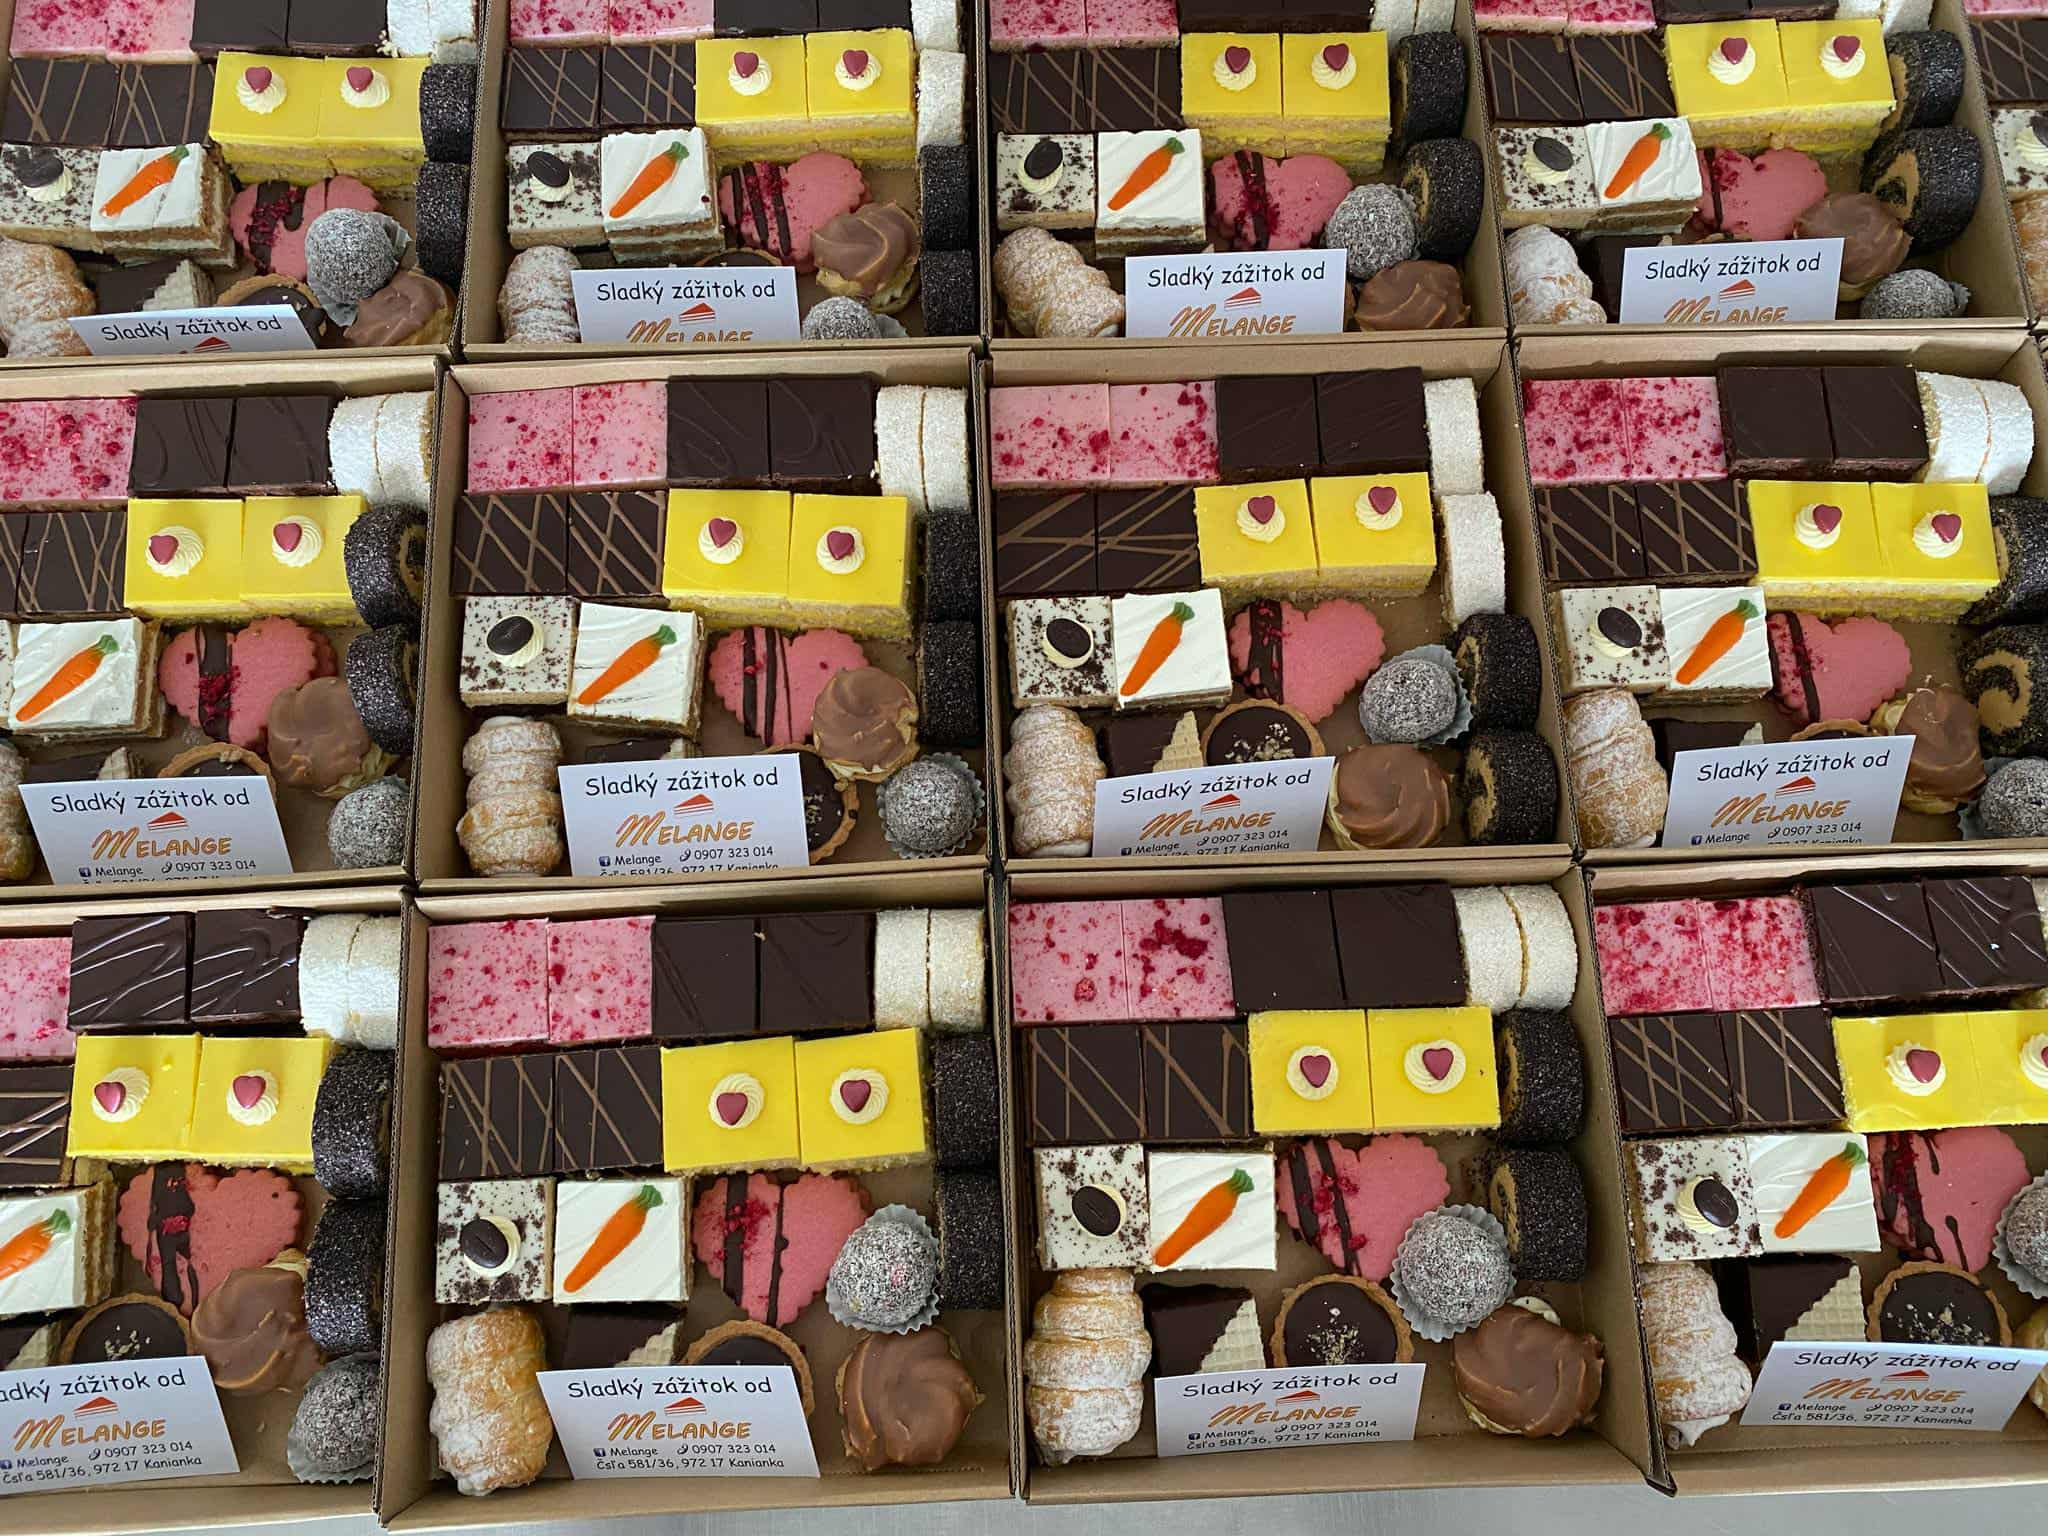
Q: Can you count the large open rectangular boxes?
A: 13